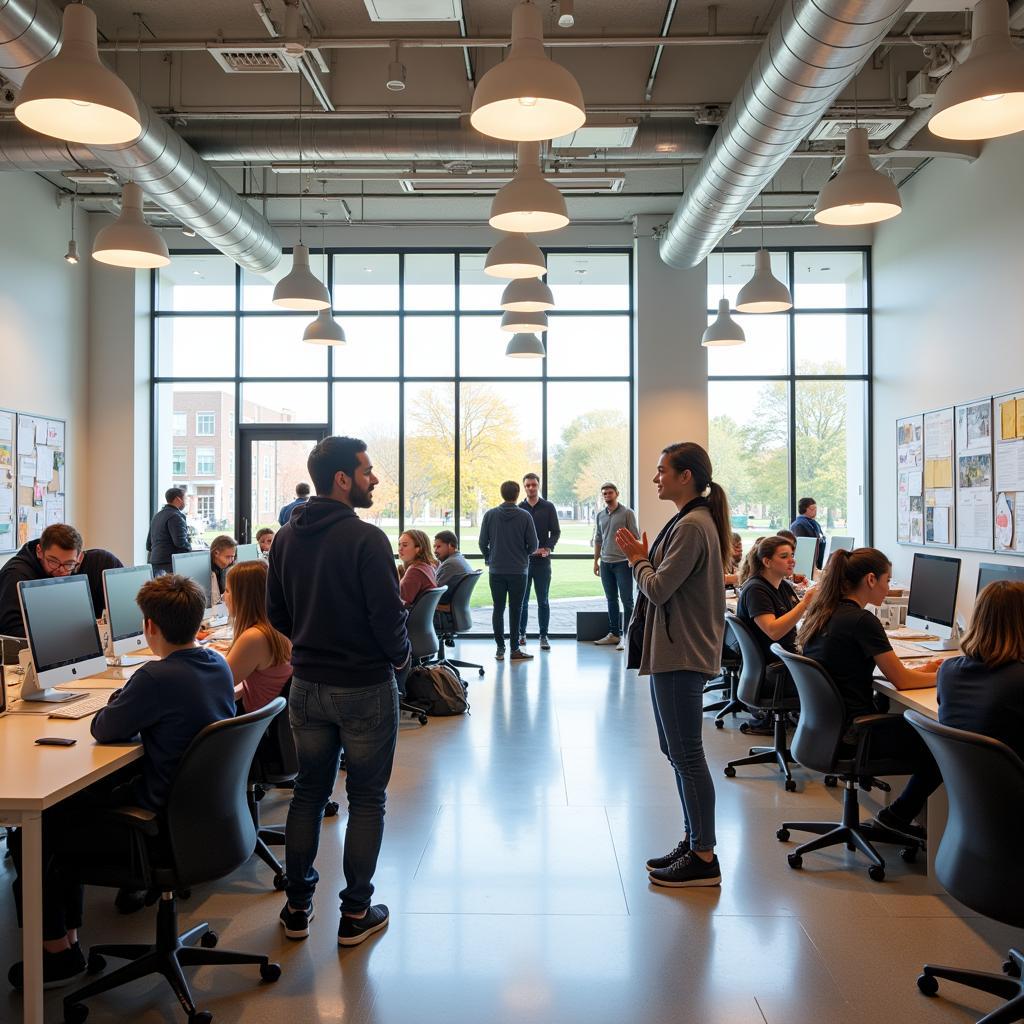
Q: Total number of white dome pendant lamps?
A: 14